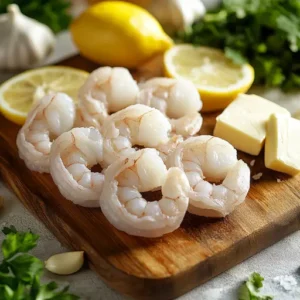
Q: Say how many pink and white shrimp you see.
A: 7